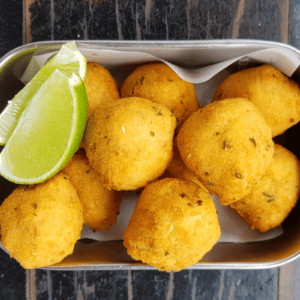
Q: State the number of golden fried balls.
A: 10